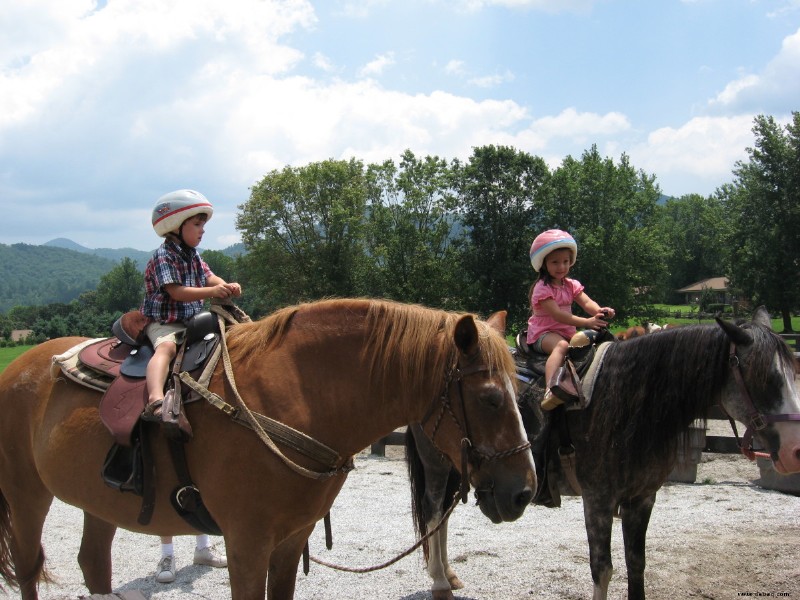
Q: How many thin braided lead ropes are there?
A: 1